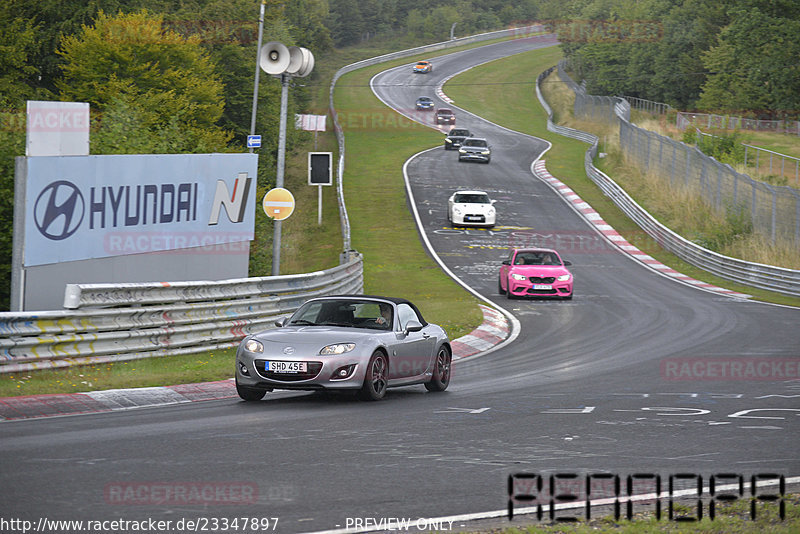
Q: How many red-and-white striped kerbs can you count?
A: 3